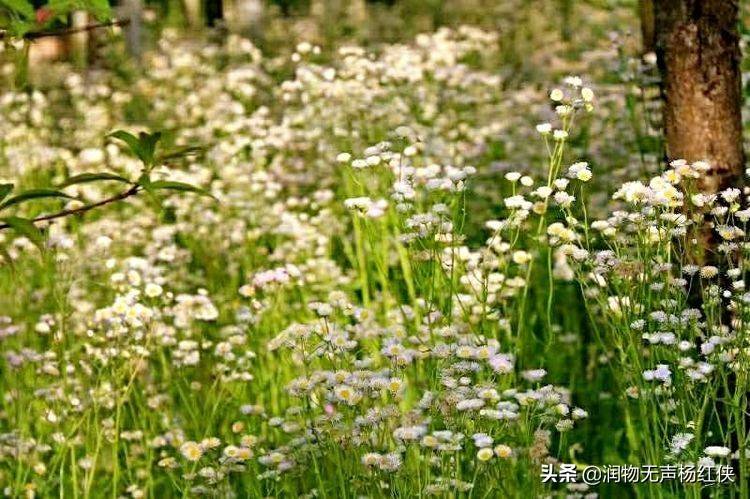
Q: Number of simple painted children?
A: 0